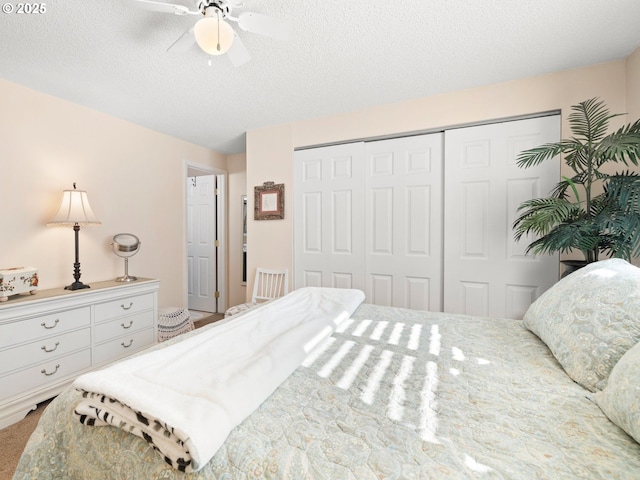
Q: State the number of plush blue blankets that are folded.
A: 0